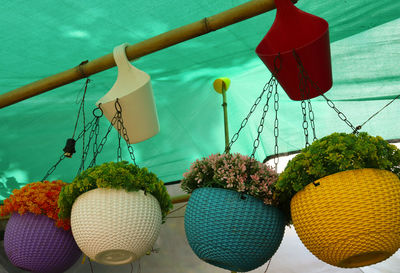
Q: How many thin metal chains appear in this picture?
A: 12